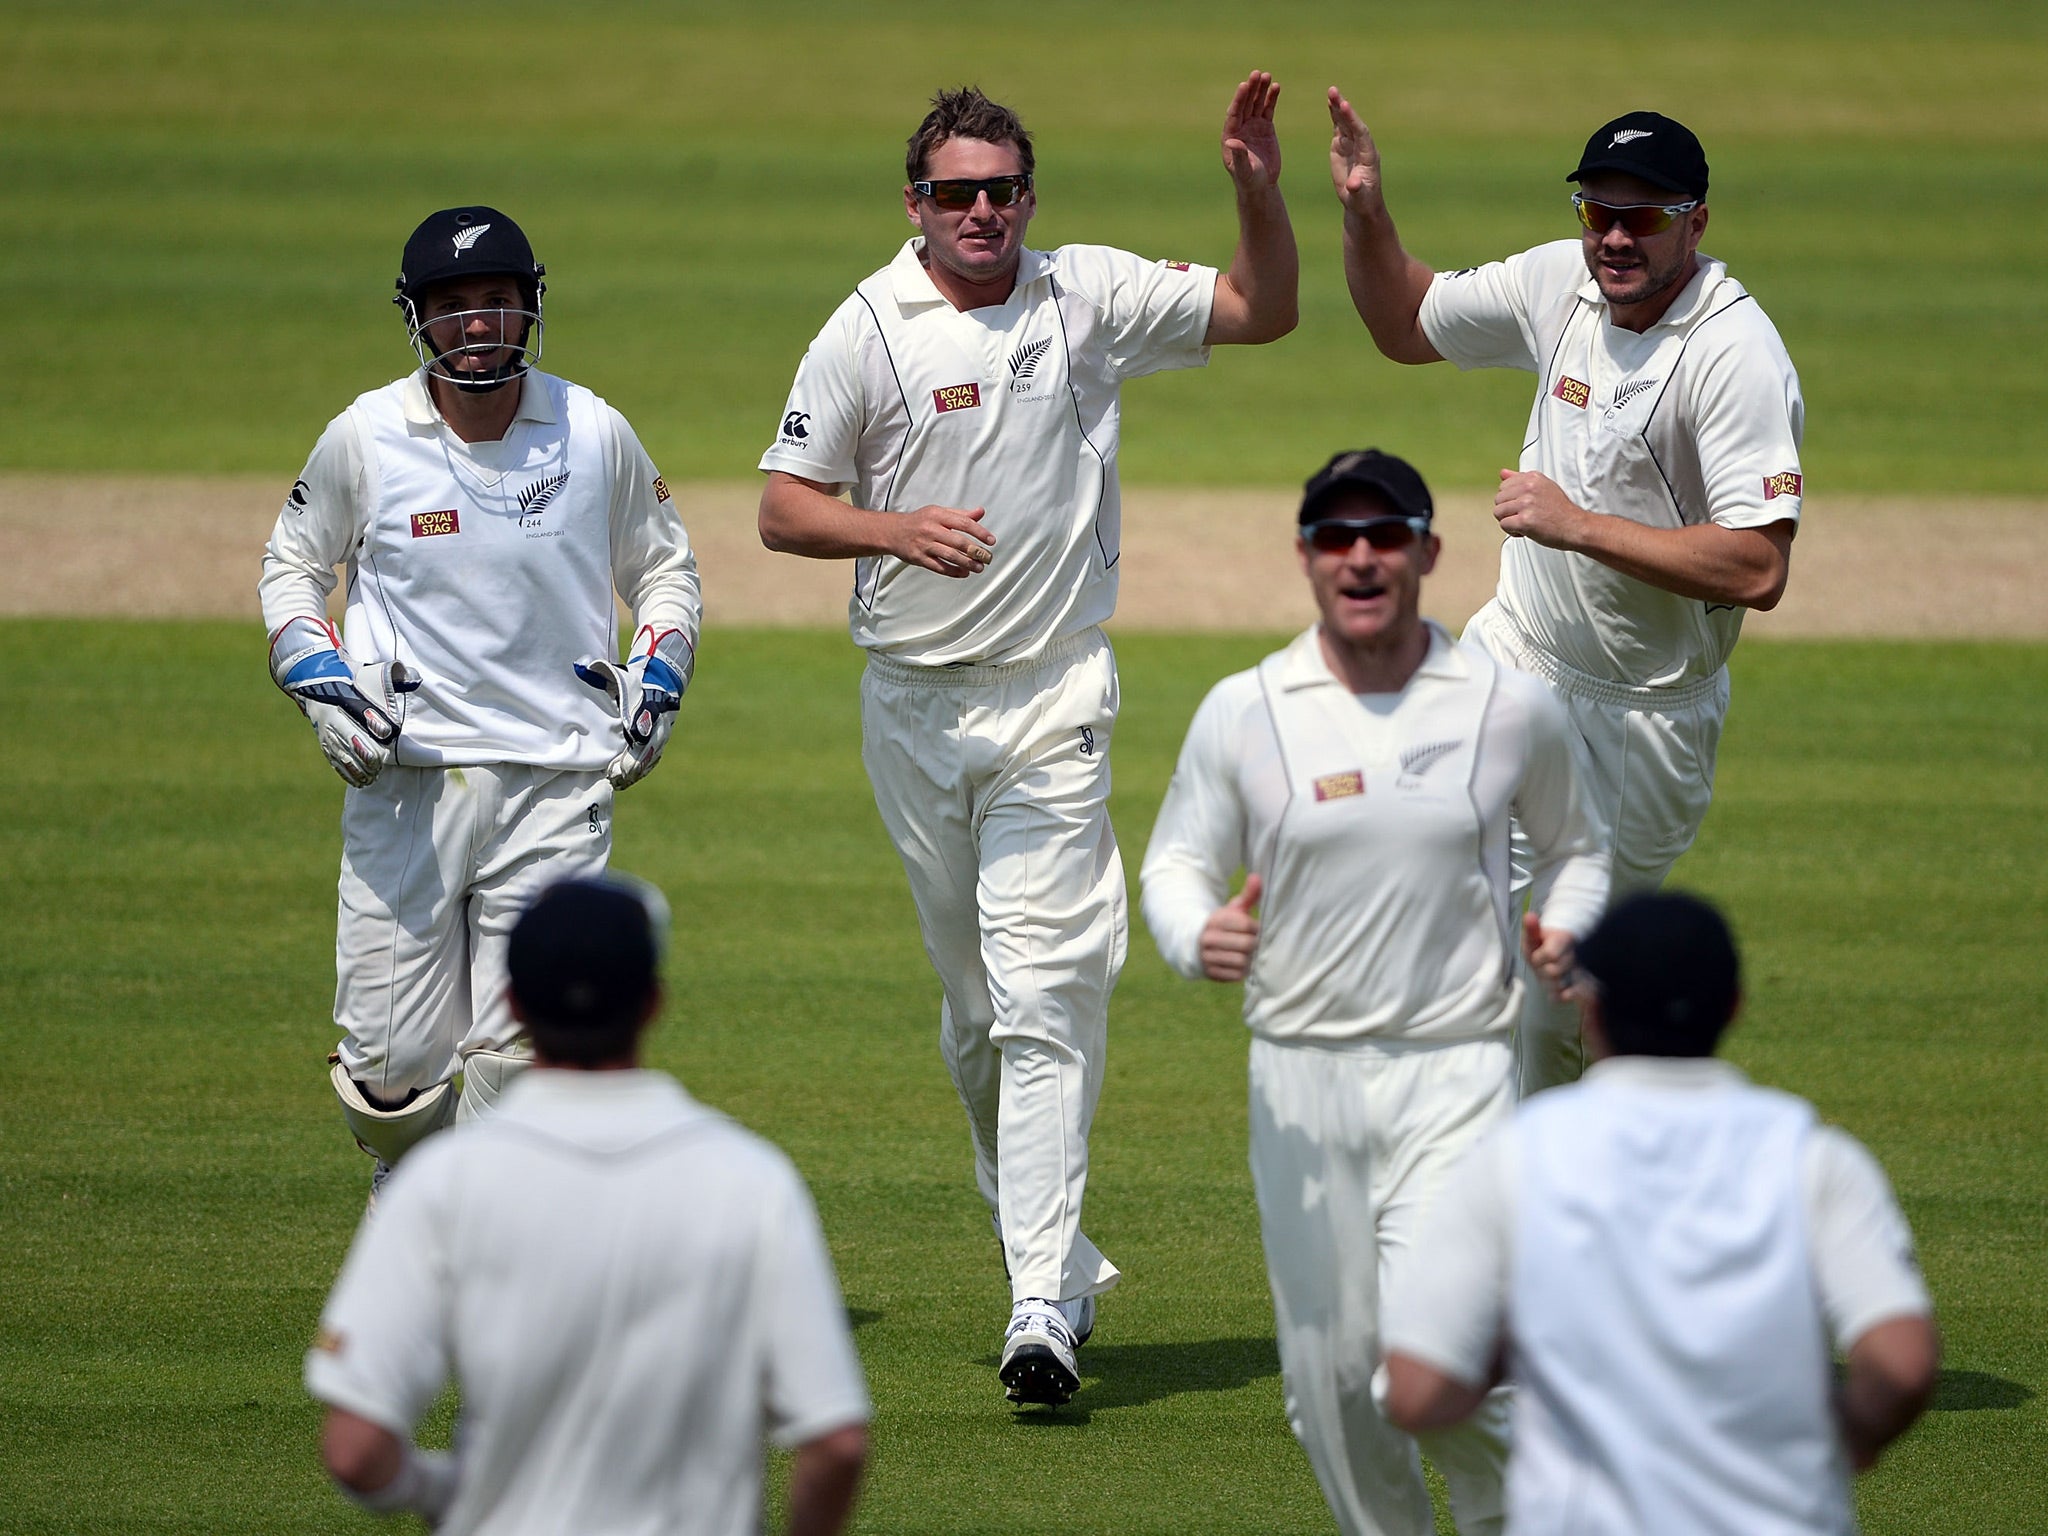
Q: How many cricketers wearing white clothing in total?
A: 6